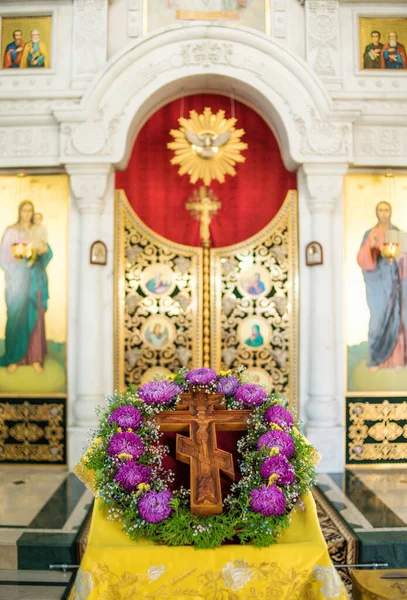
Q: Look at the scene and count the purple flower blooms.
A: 12